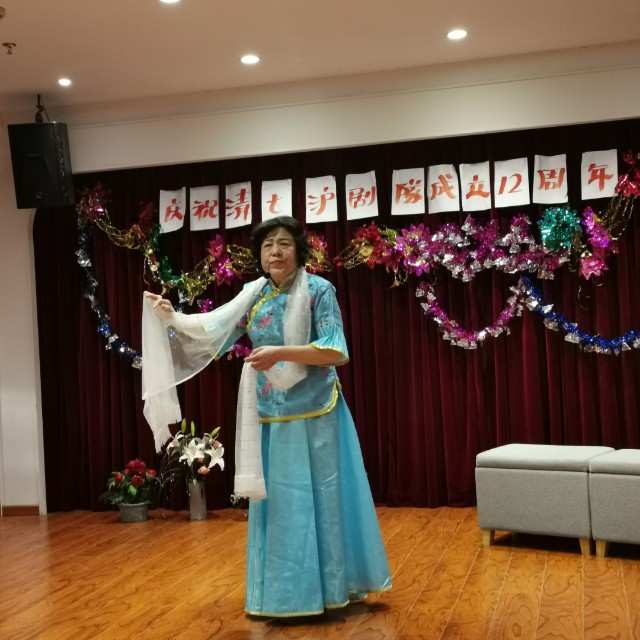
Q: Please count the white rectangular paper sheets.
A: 12